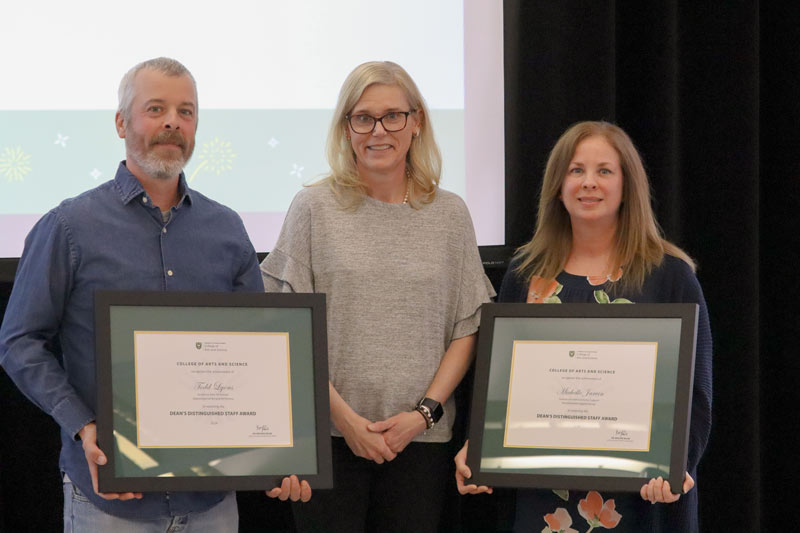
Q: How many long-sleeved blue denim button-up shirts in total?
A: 1